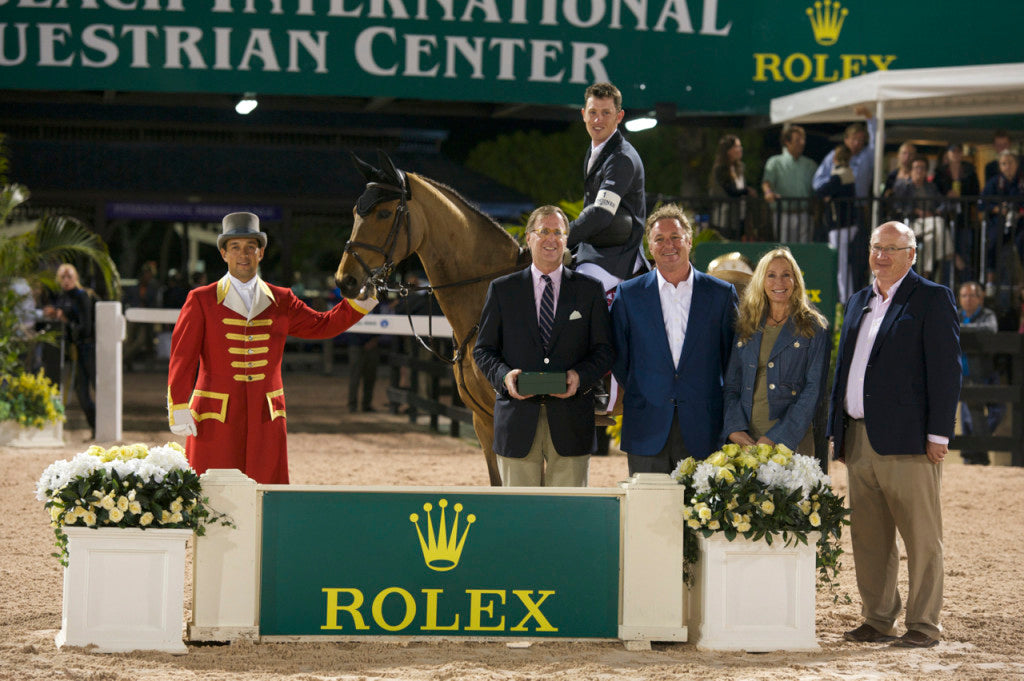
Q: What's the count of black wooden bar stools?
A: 0